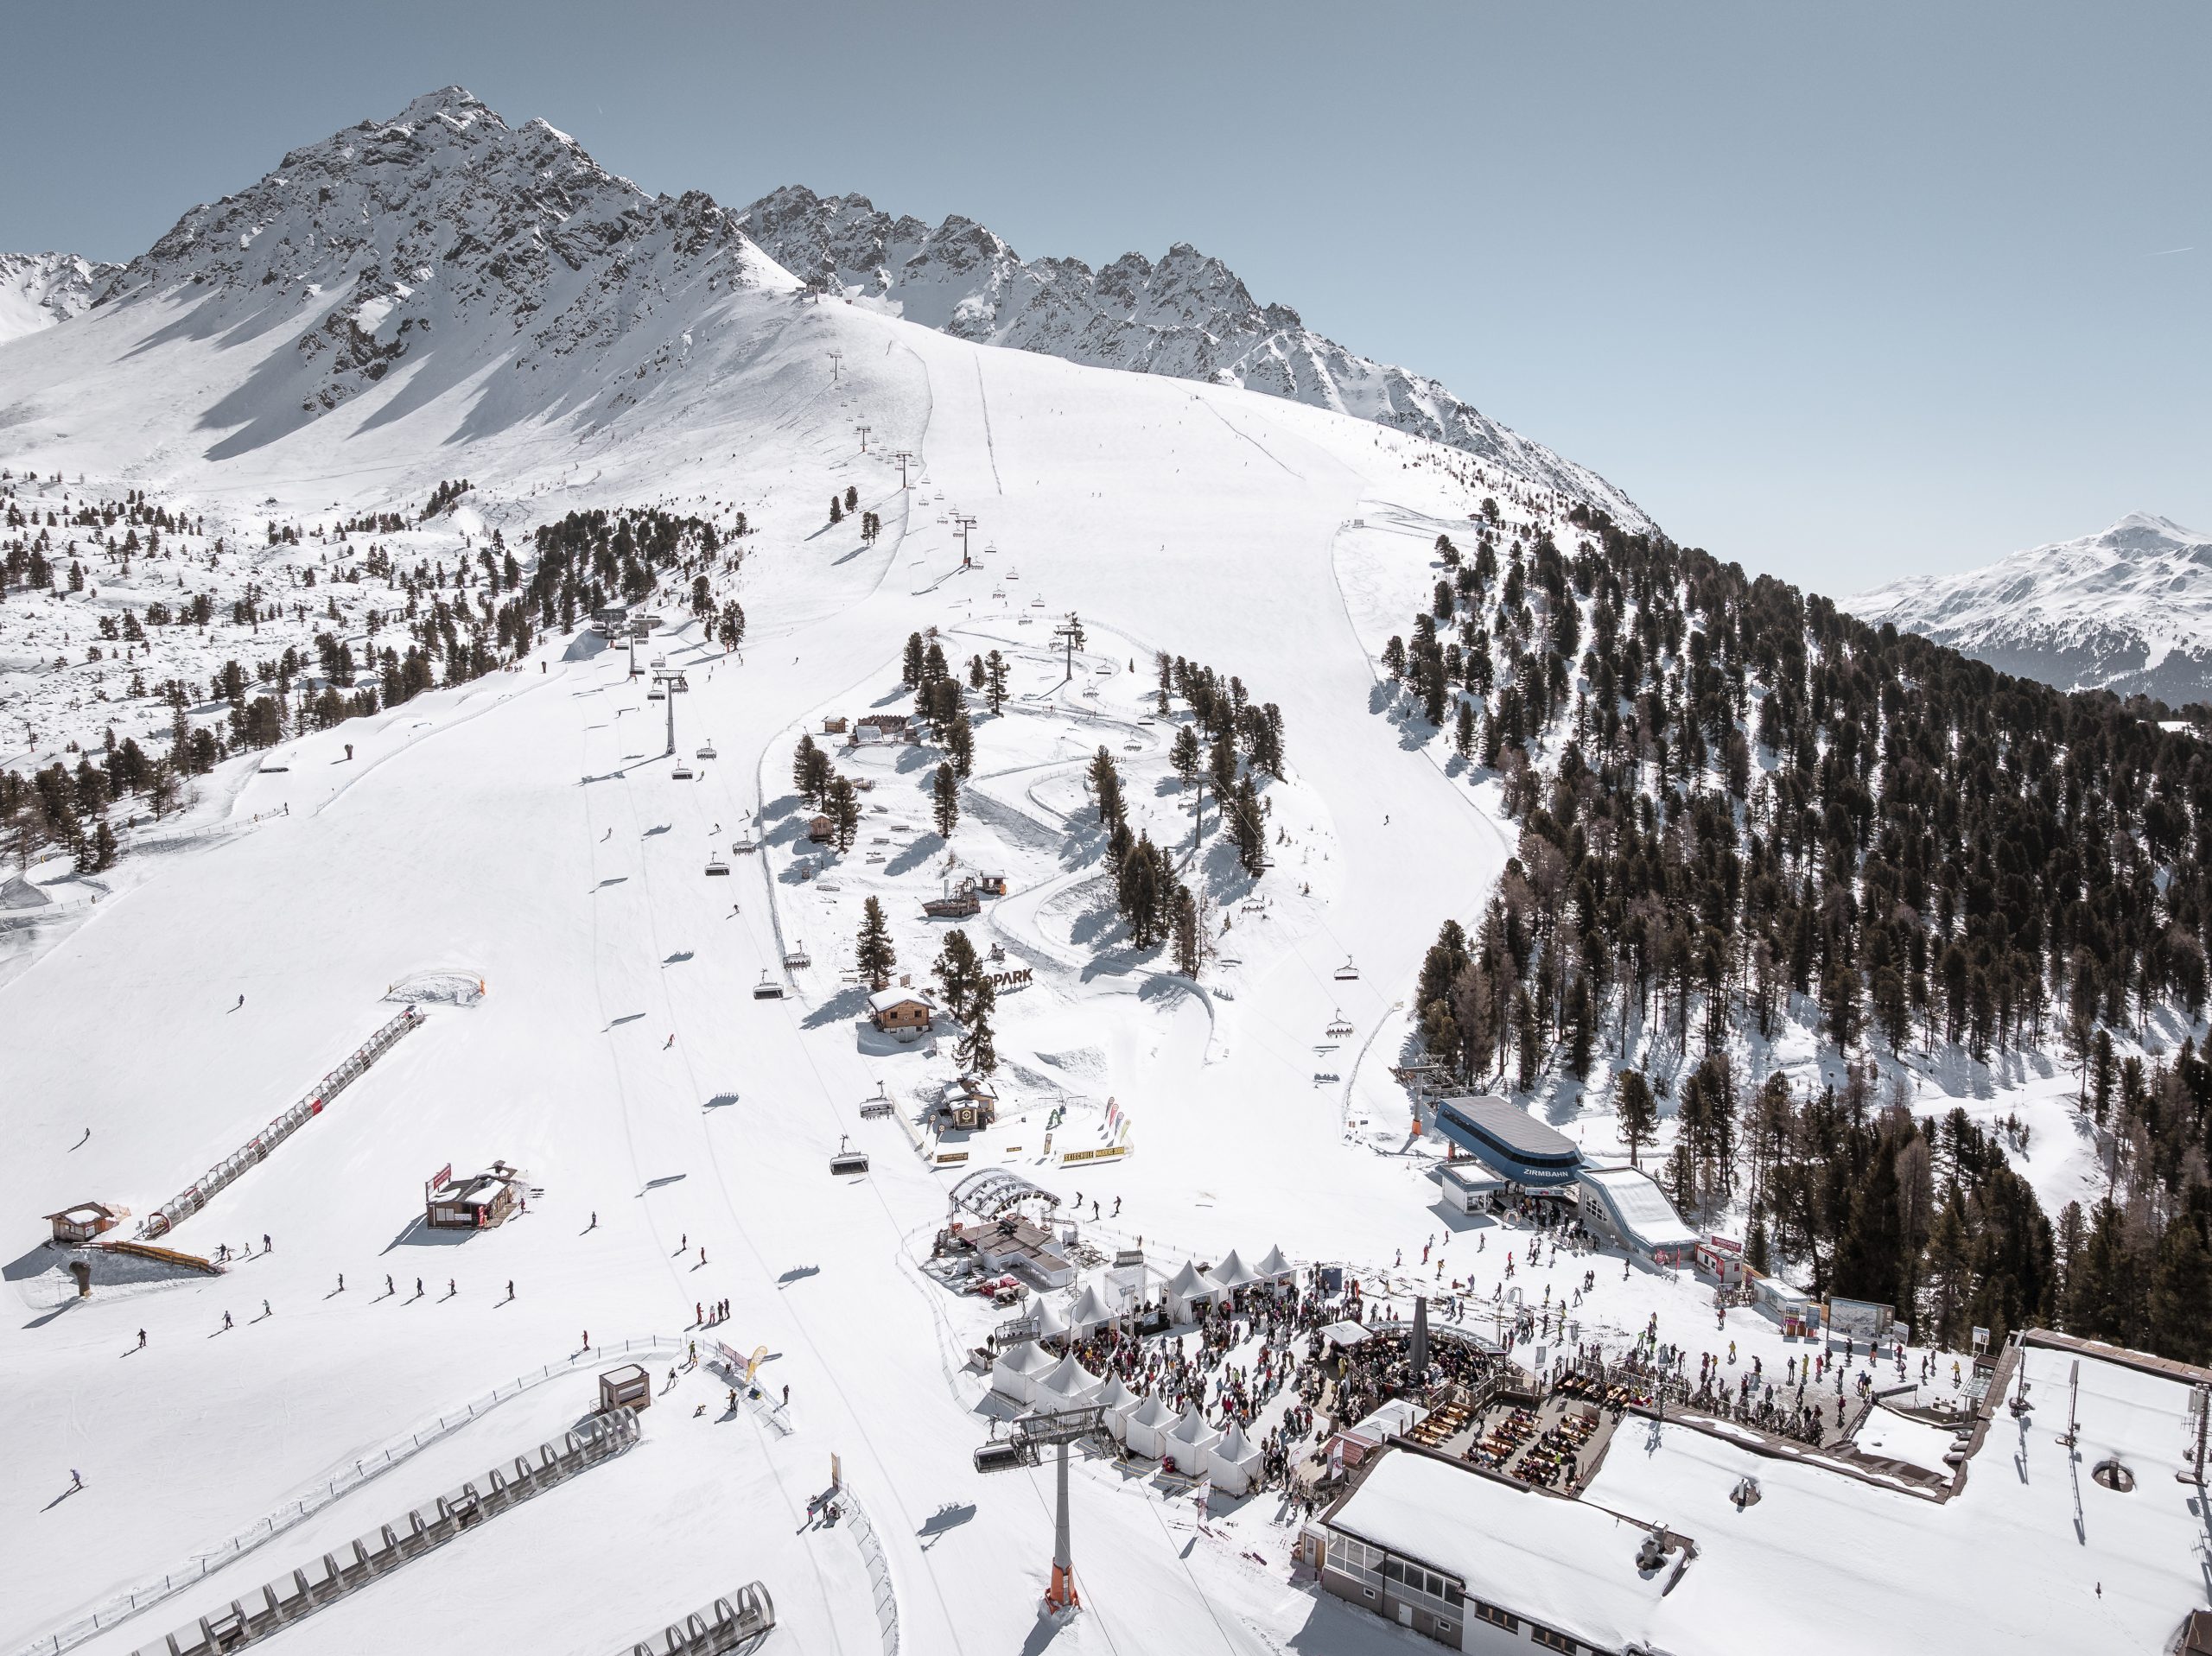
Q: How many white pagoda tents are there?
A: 11